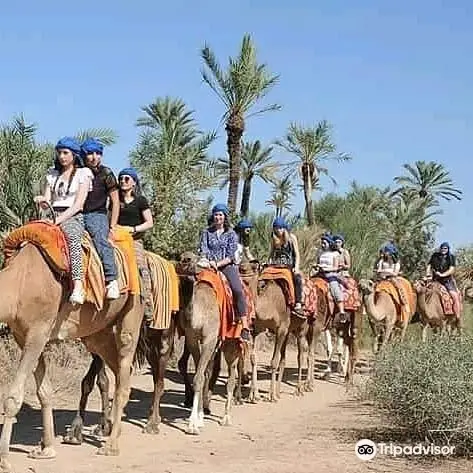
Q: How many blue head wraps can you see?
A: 10